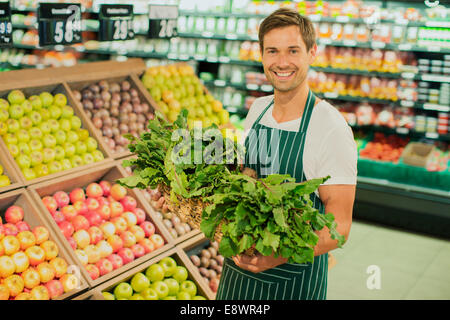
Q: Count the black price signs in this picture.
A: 4